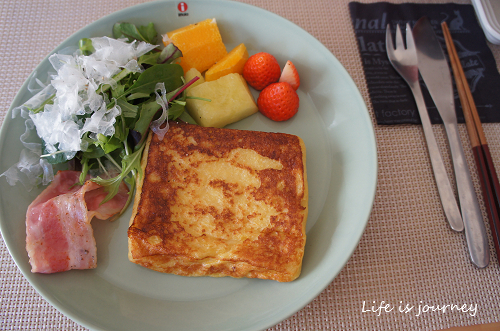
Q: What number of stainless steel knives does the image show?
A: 1